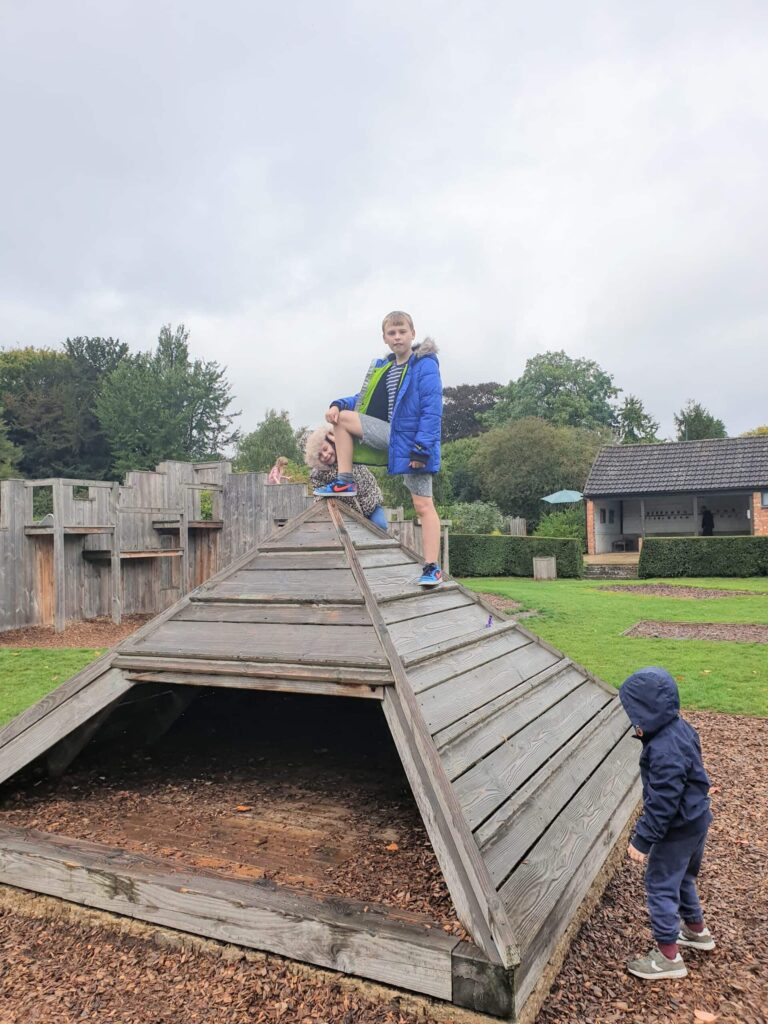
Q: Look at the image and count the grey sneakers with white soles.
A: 2